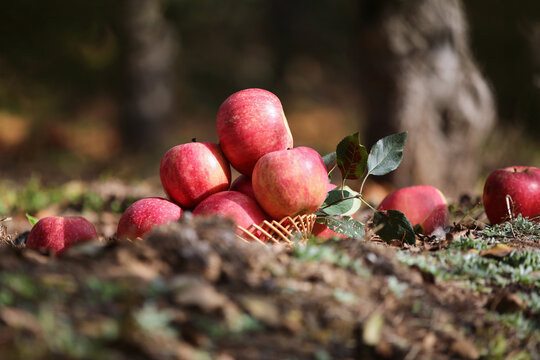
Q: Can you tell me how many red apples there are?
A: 10